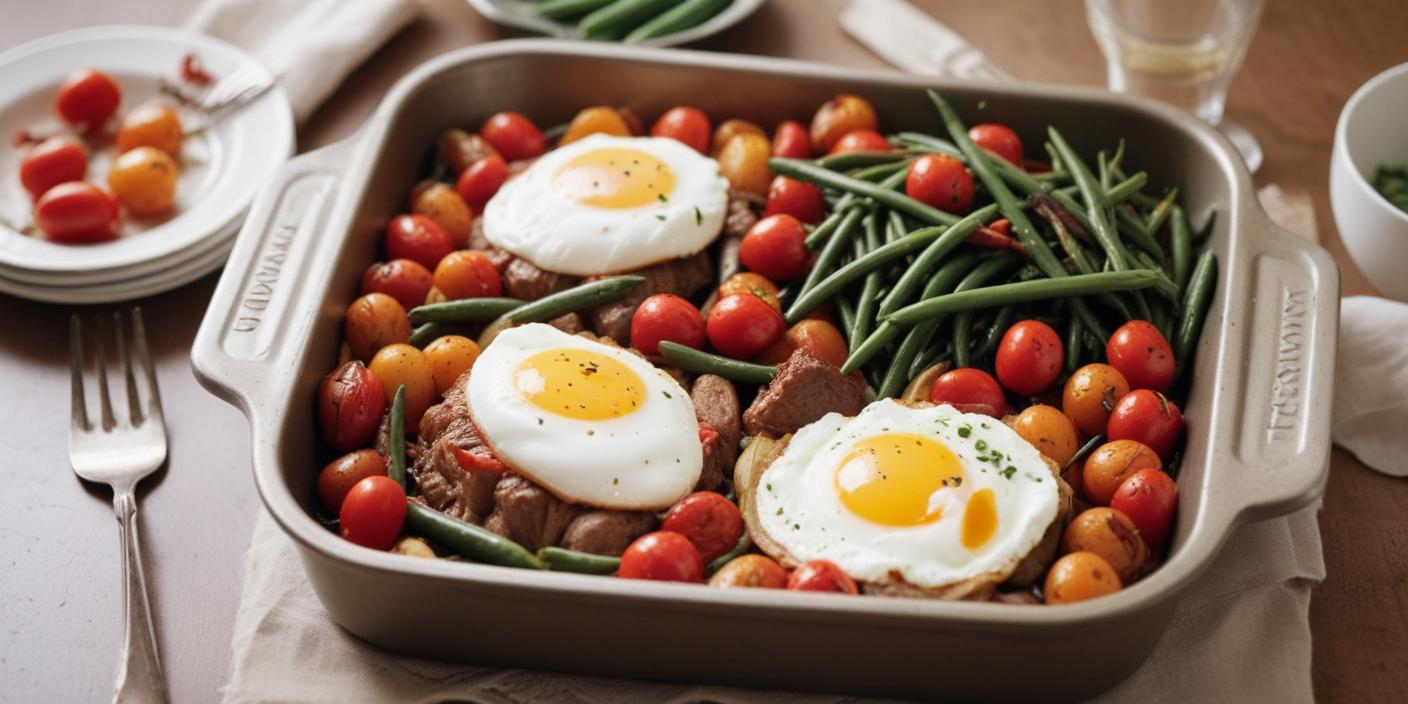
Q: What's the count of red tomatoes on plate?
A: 3